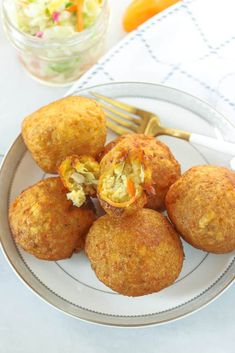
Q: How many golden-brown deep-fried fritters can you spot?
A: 6